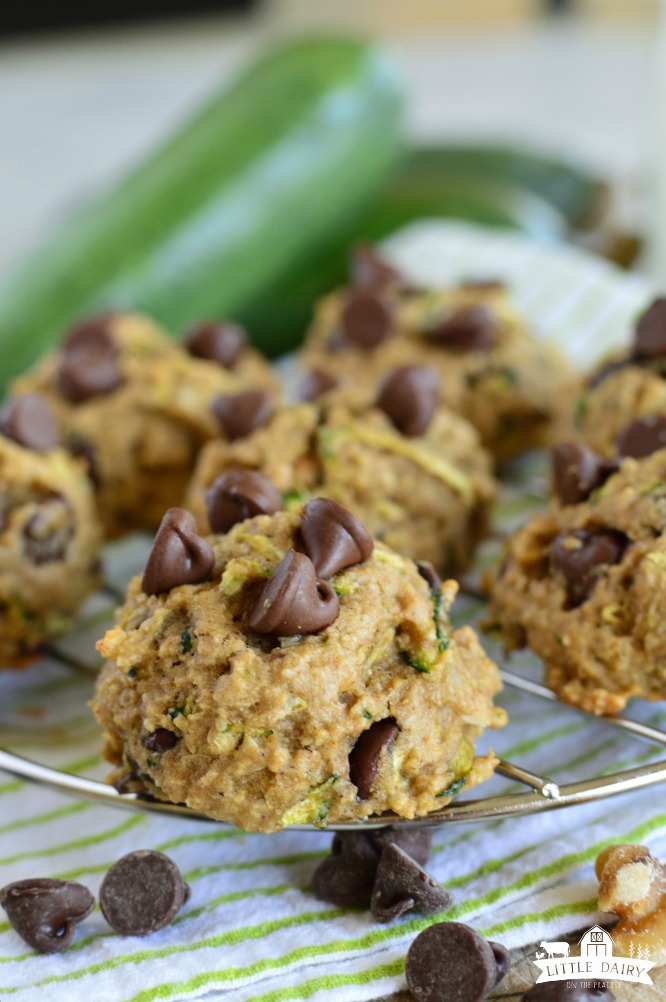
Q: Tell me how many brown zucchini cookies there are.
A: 7